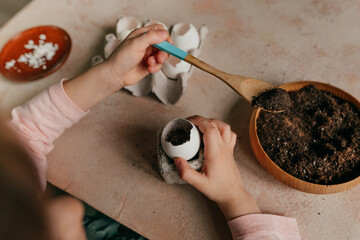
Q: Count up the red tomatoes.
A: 0